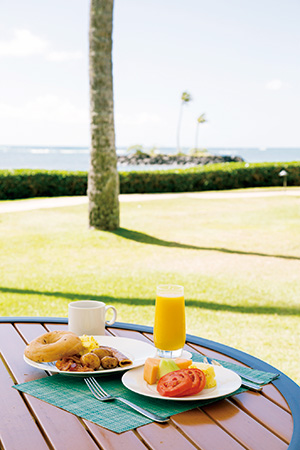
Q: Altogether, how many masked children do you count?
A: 0